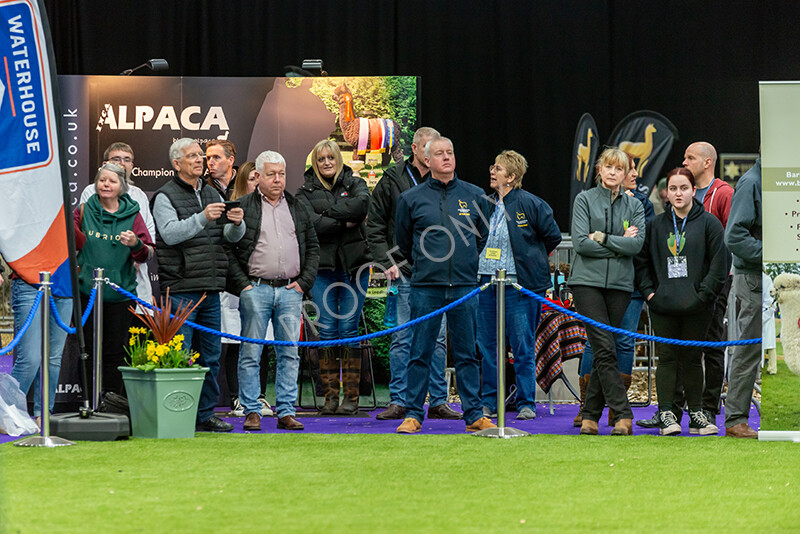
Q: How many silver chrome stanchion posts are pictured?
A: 3